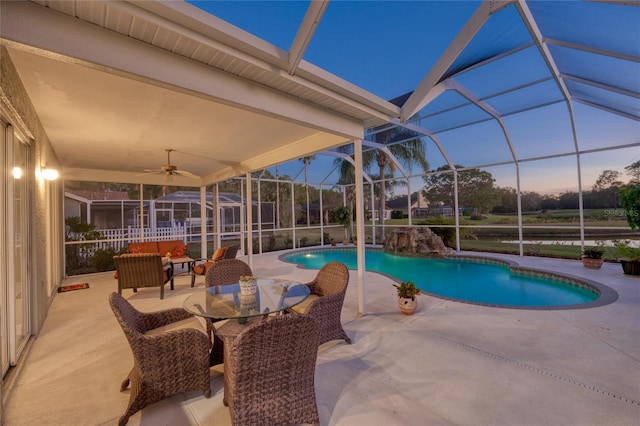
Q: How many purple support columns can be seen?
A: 0